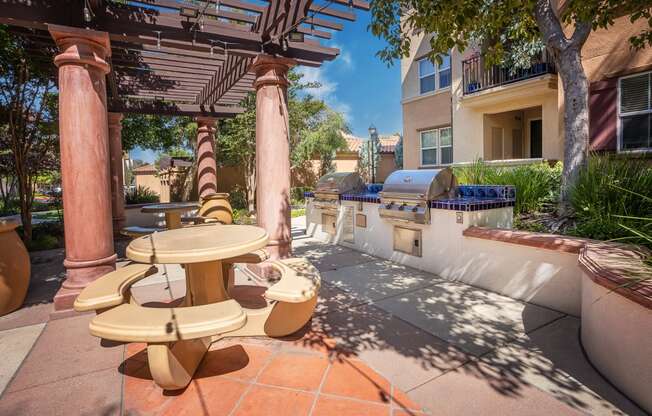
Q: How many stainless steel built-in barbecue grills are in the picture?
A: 2